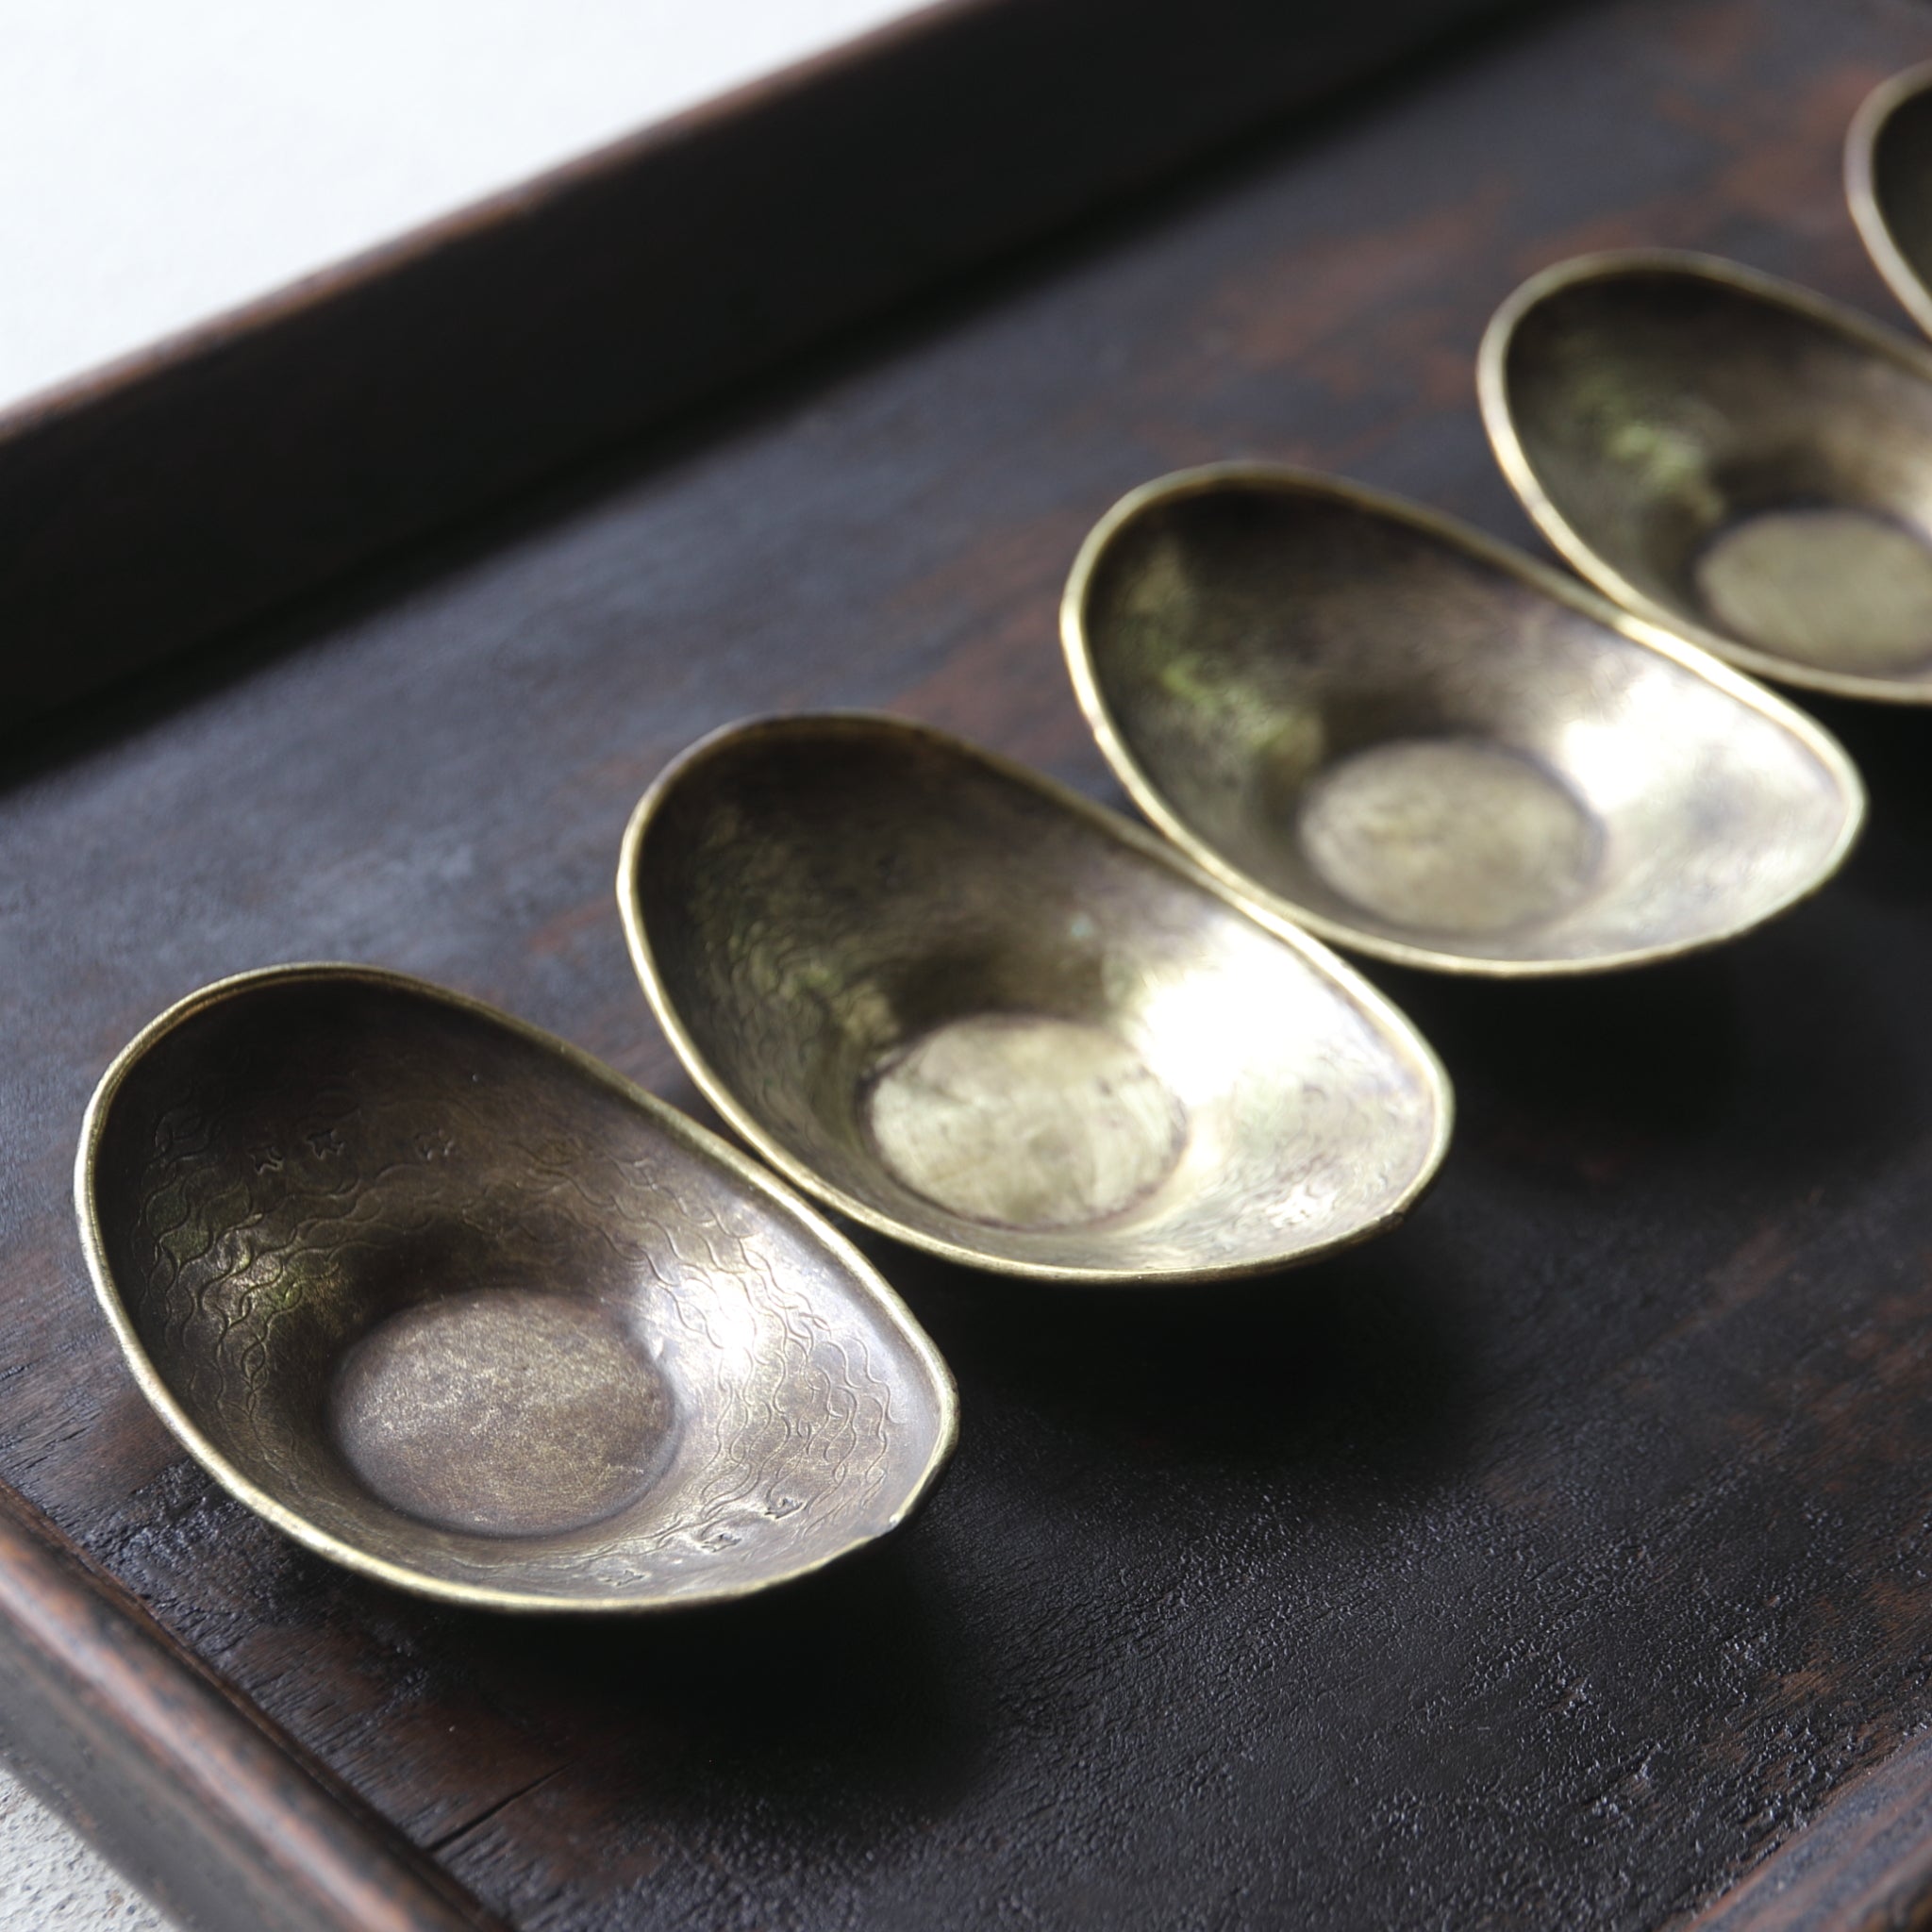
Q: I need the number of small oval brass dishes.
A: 5